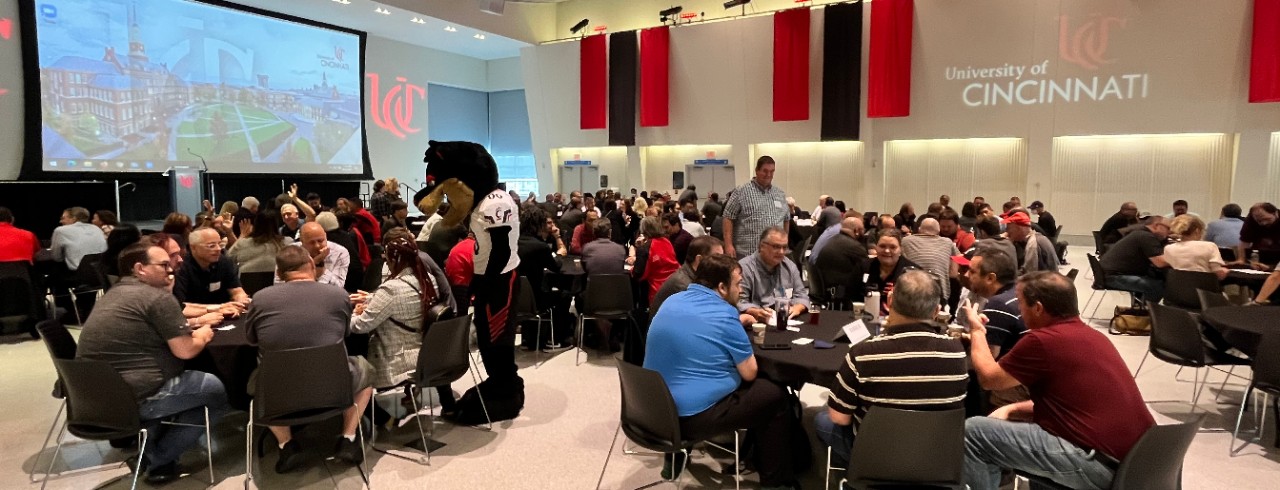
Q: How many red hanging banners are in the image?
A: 5